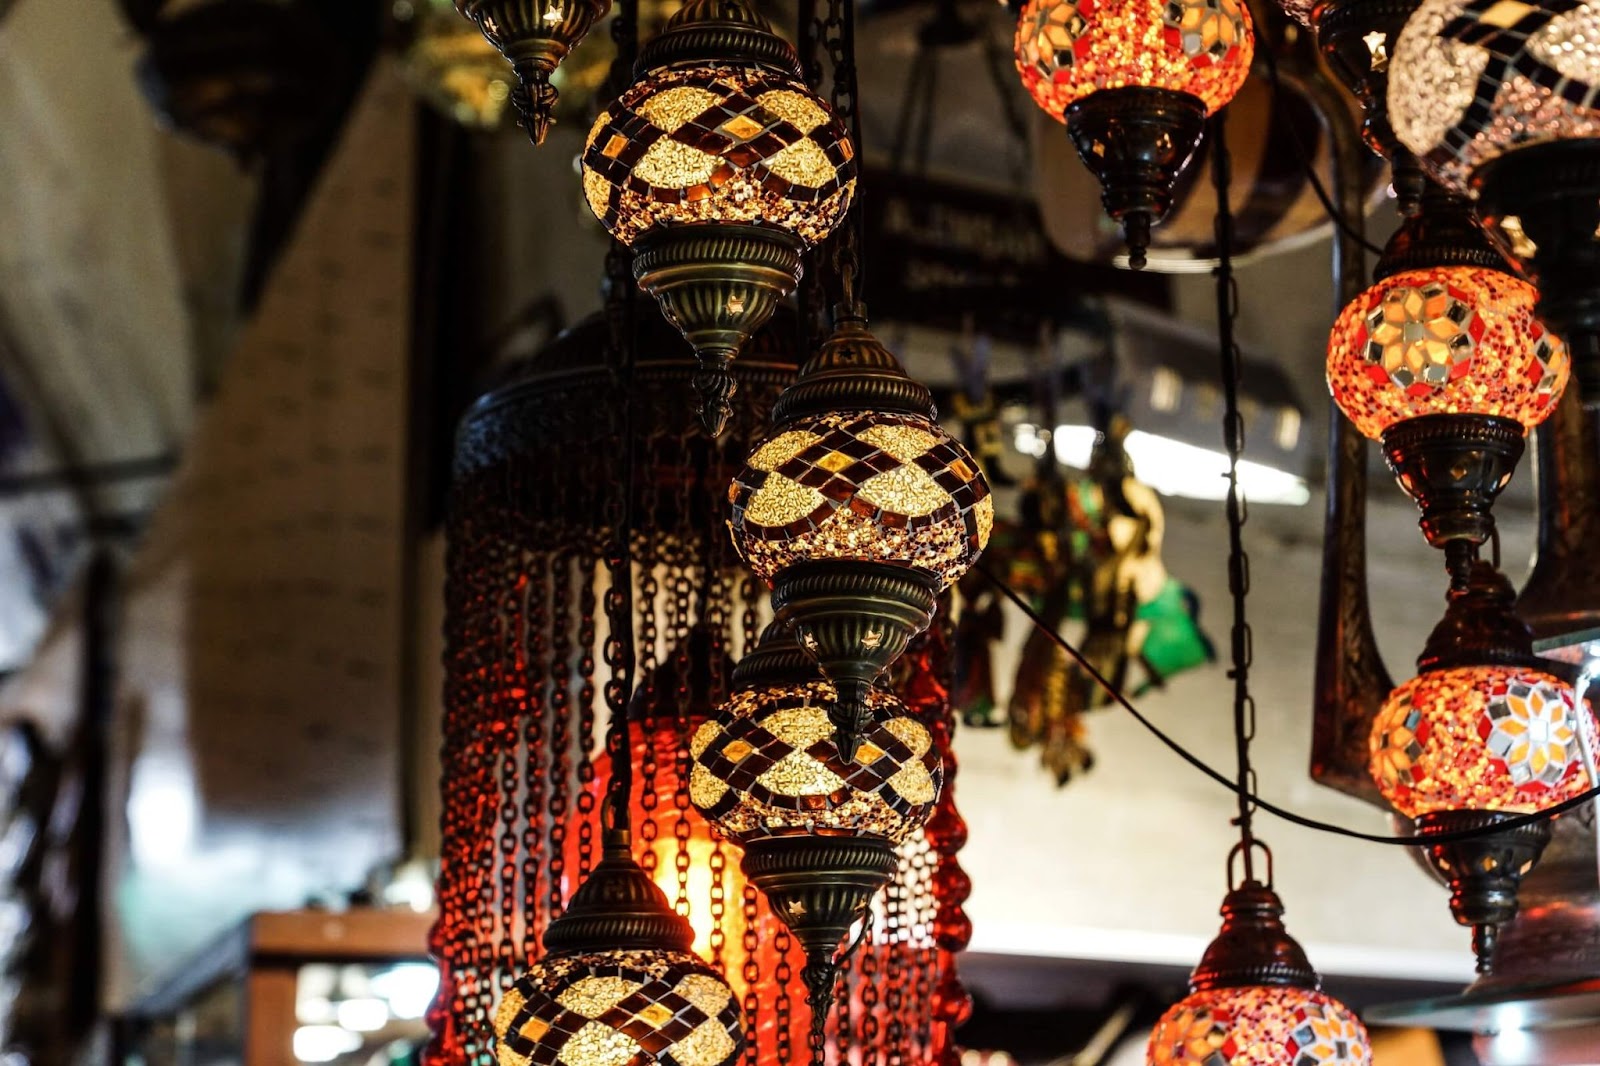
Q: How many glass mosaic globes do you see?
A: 9